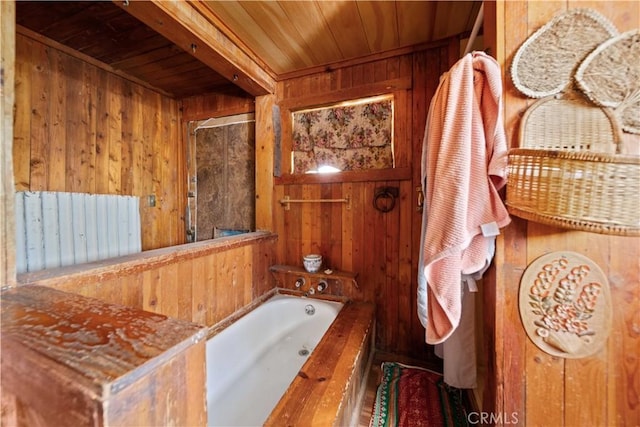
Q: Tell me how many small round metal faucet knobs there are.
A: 2